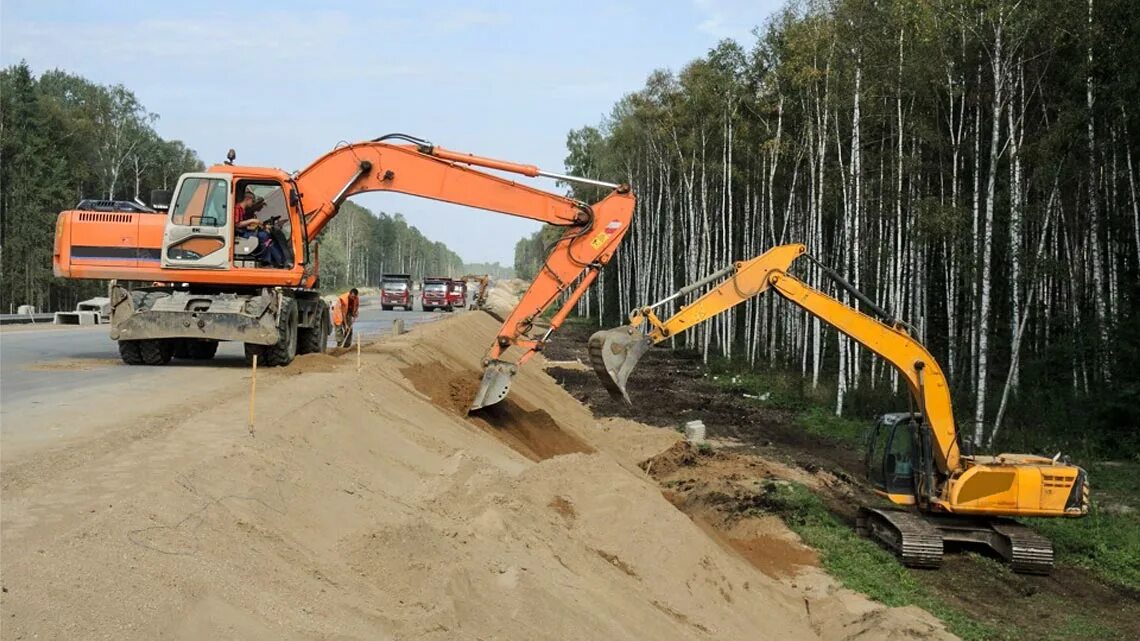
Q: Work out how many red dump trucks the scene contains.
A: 3